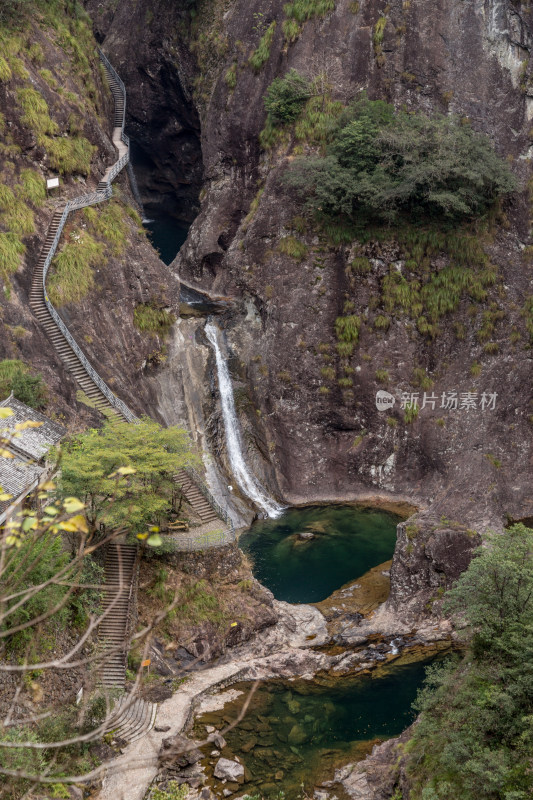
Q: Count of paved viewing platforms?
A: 1